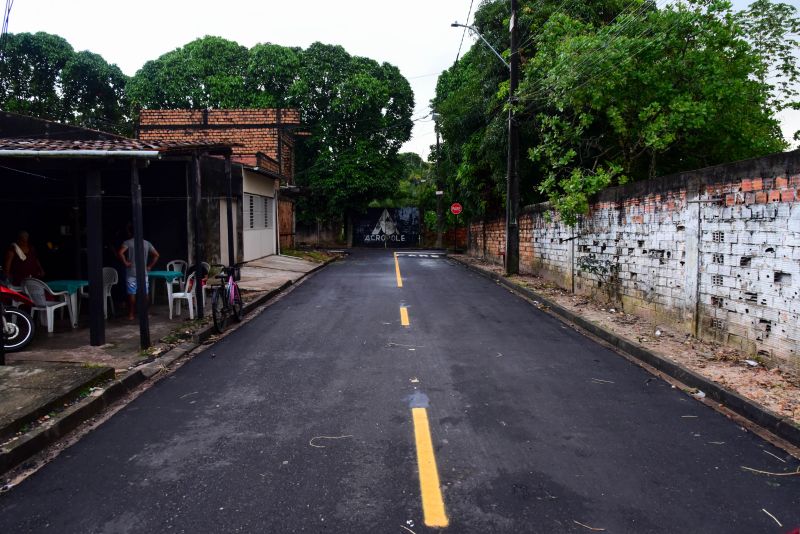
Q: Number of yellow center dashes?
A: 3